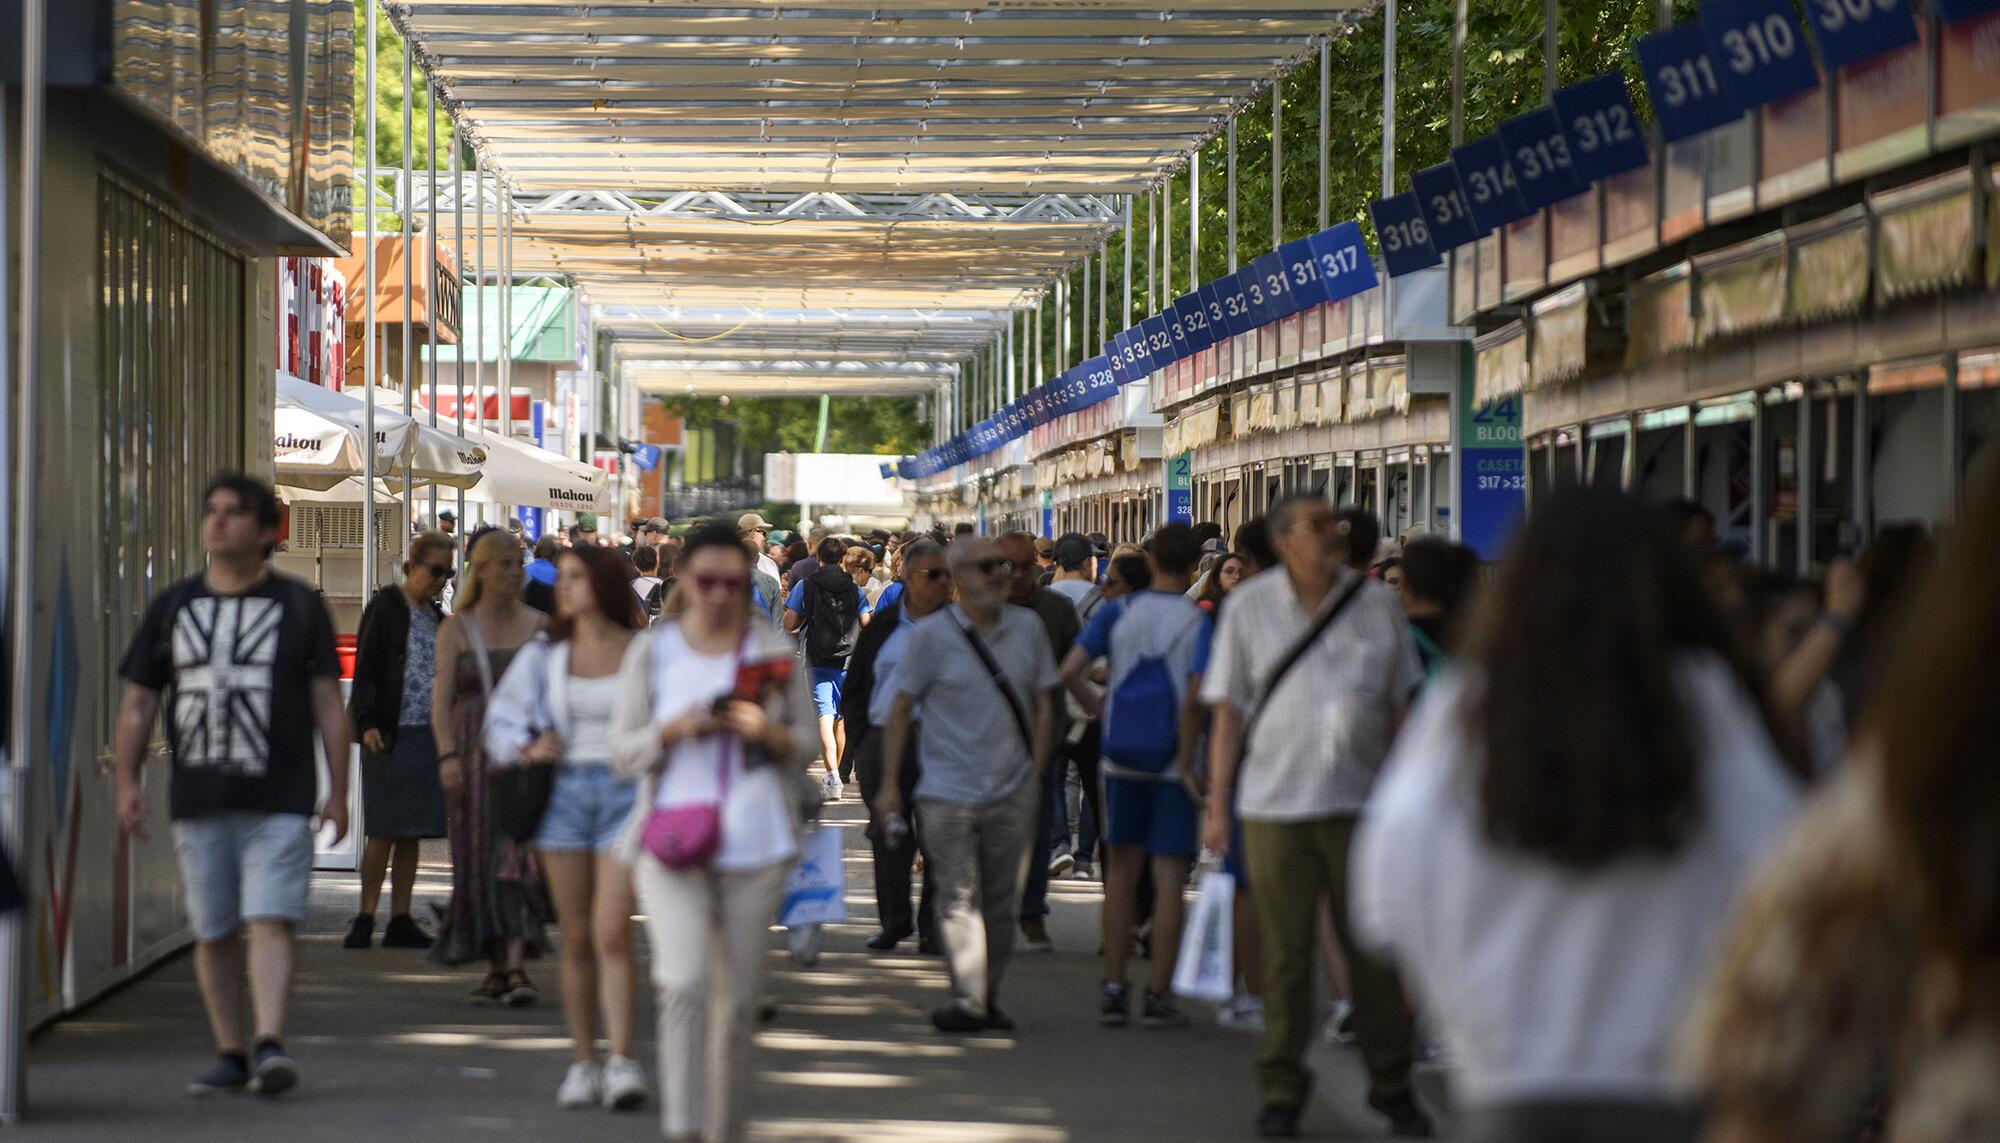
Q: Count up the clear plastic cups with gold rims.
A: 0